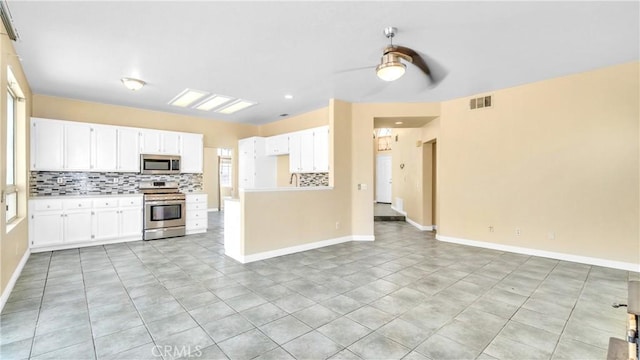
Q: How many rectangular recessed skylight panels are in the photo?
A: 3